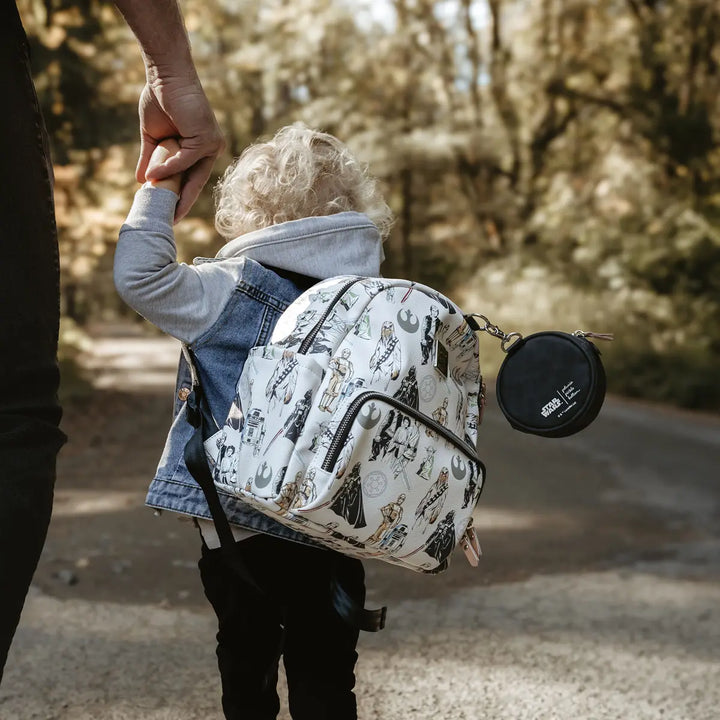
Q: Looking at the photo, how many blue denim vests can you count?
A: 1